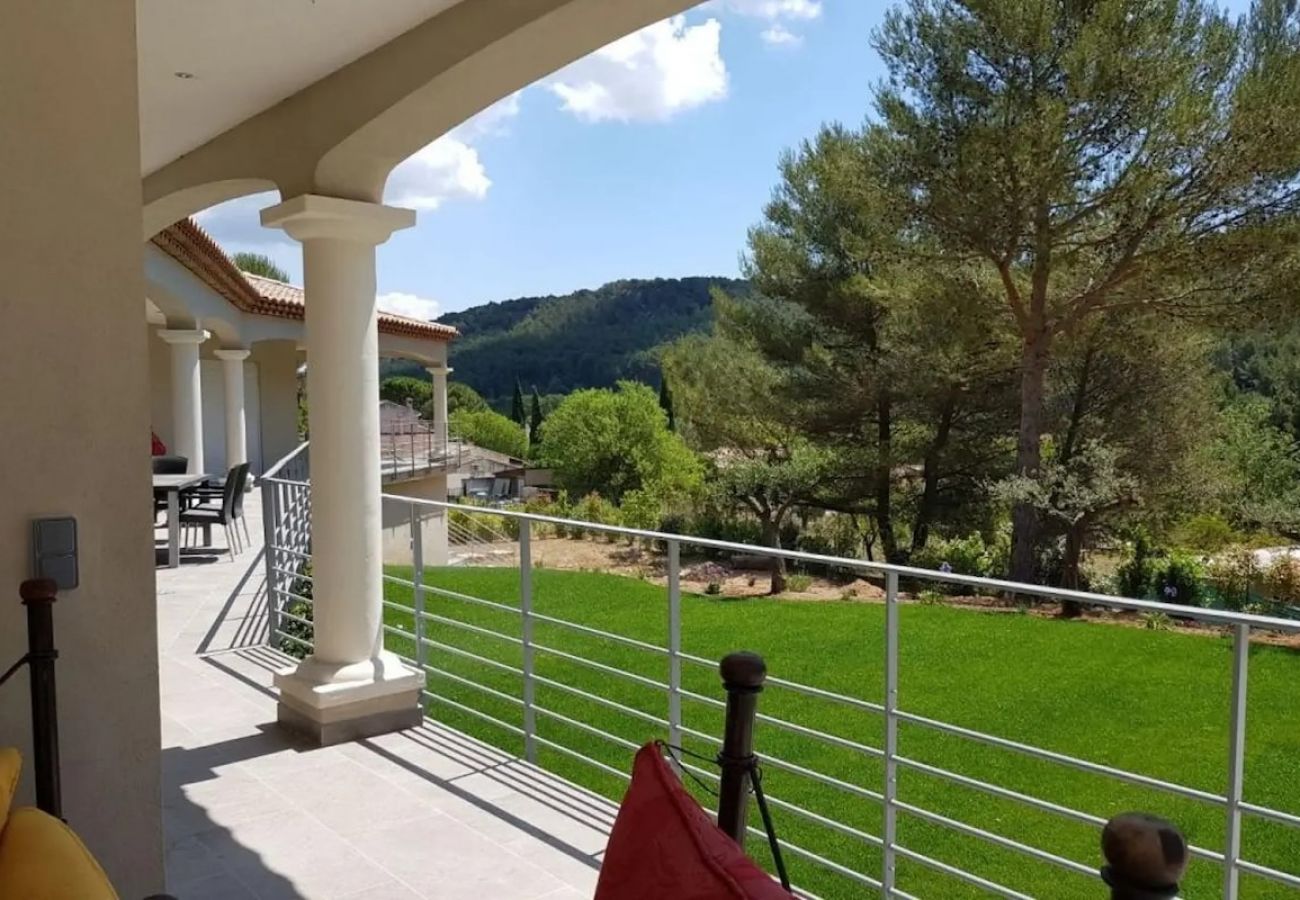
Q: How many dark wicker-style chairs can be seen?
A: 3